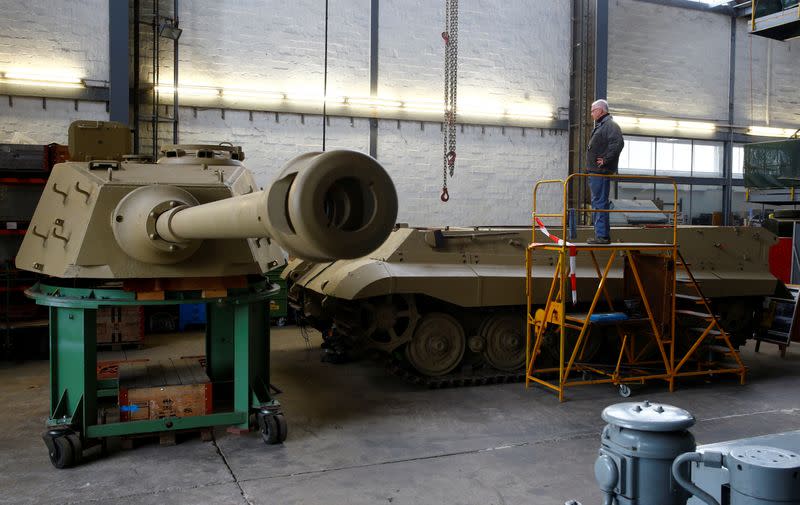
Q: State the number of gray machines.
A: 2